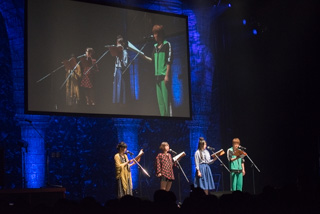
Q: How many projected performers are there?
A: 4